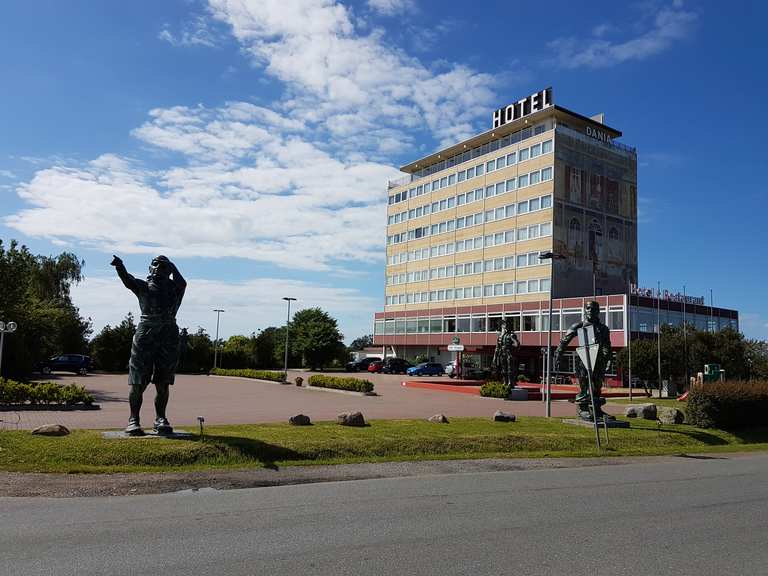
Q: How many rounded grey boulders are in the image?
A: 7